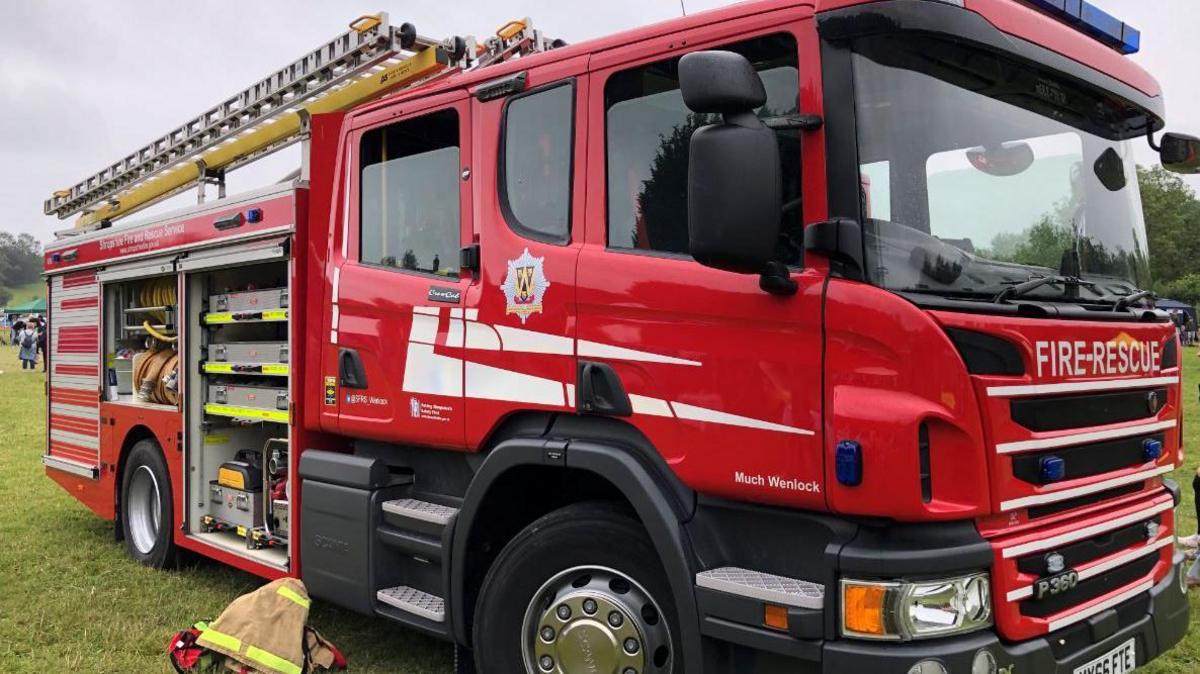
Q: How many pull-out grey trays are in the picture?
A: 3